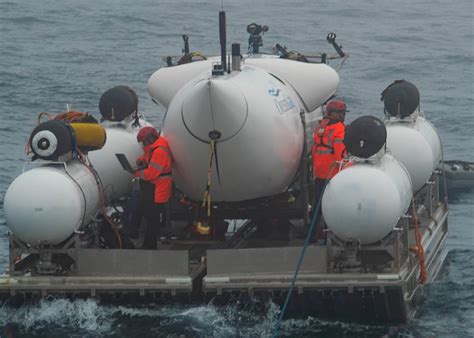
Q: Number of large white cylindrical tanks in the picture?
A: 4